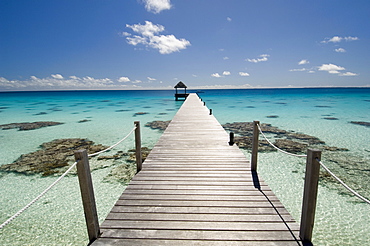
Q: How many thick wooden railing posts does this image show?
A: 4